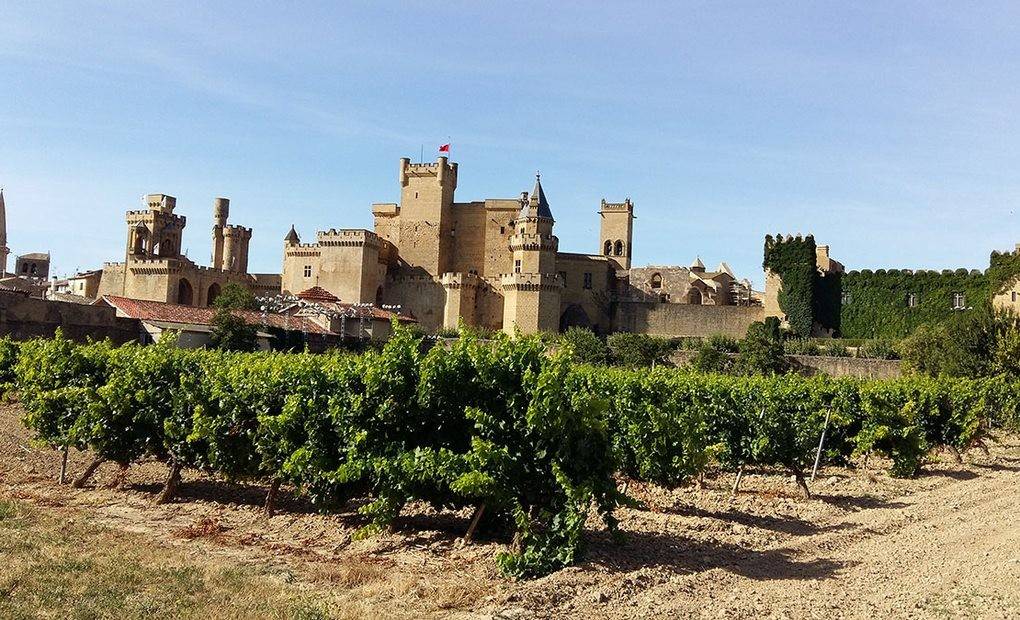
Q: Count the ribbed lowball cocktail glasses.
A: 0